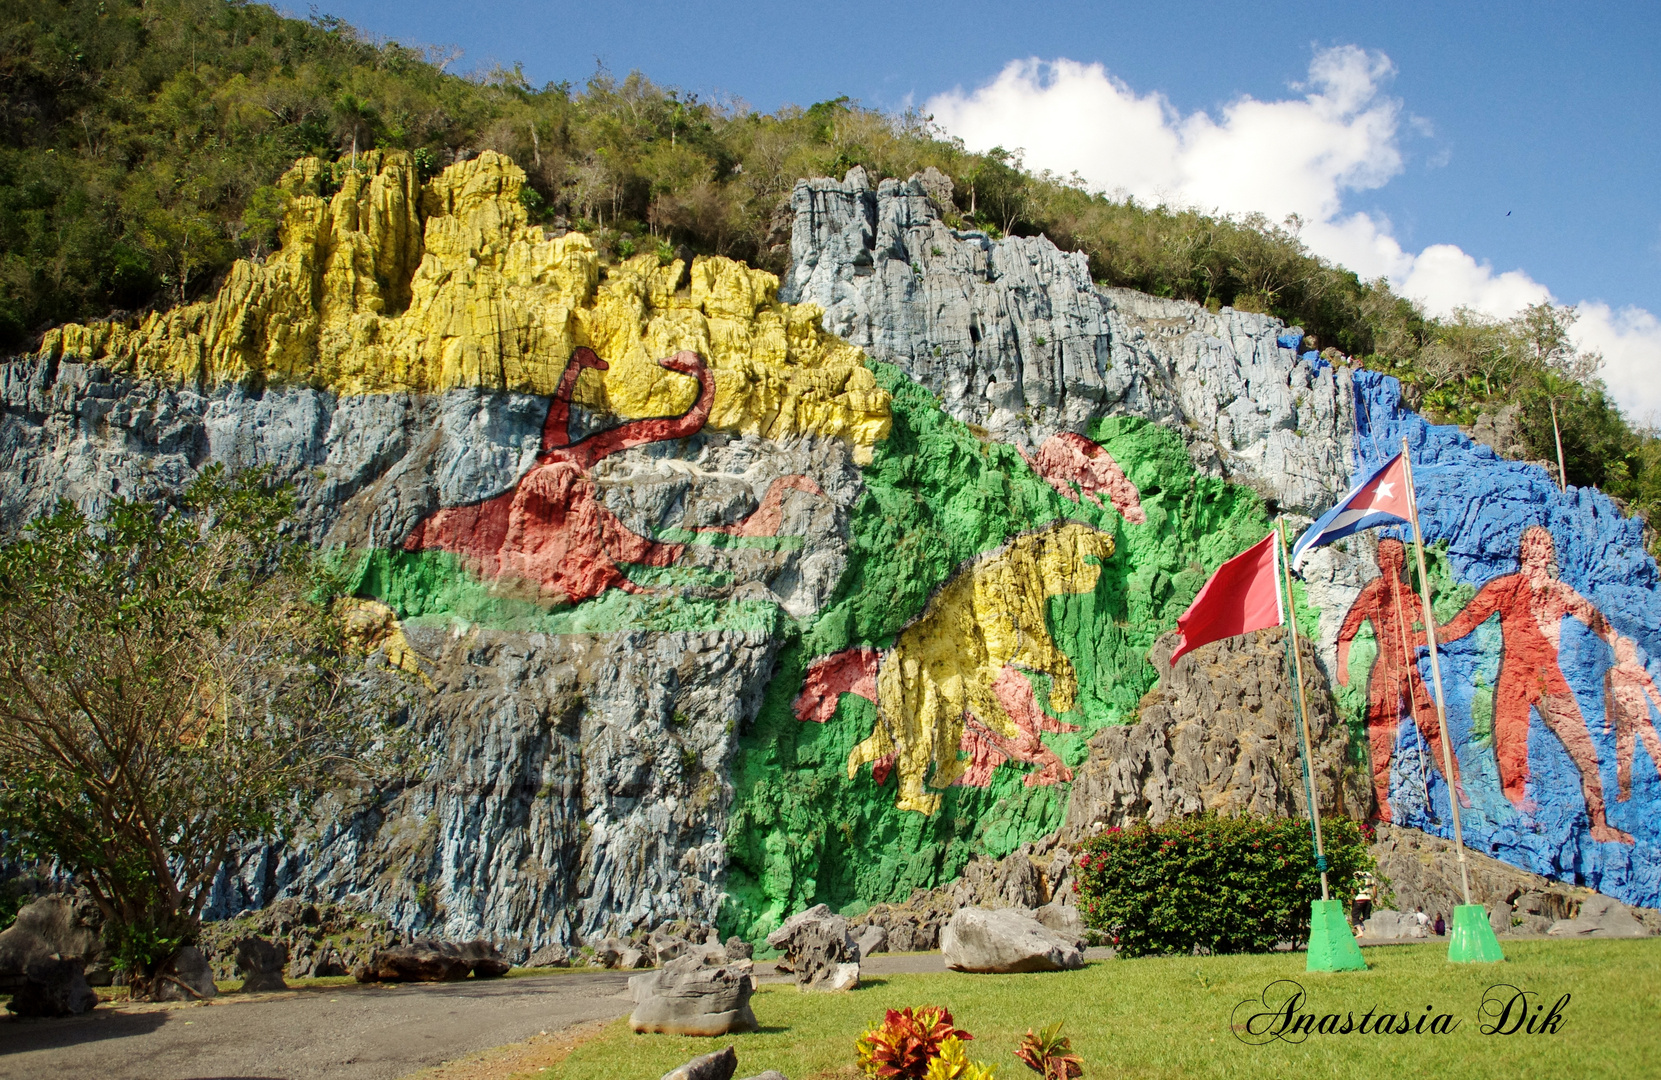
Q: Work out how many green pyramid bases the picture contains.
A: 2